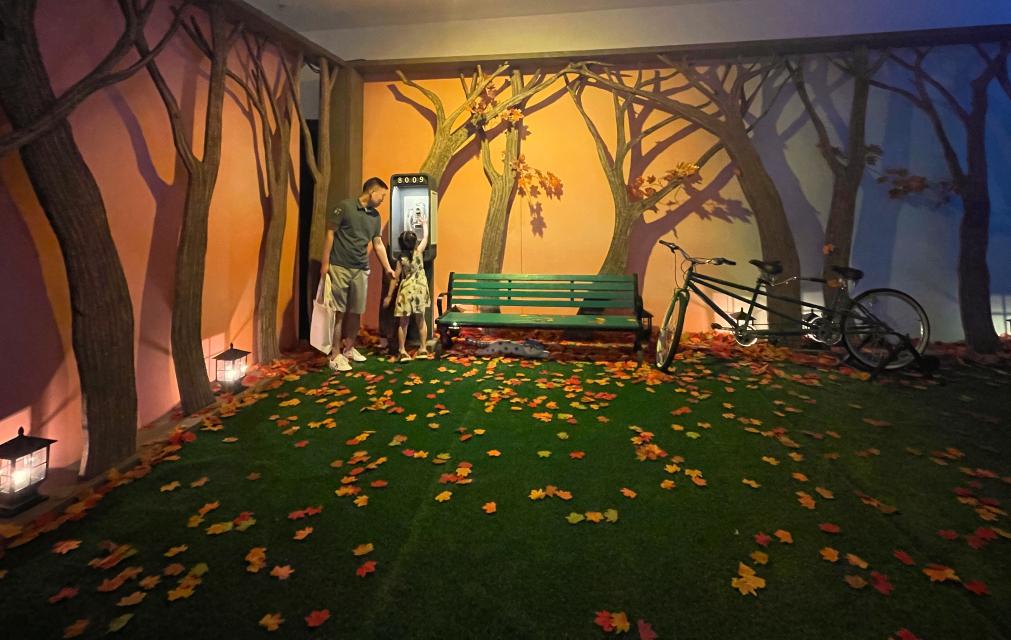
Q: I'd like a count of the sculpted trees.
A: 10